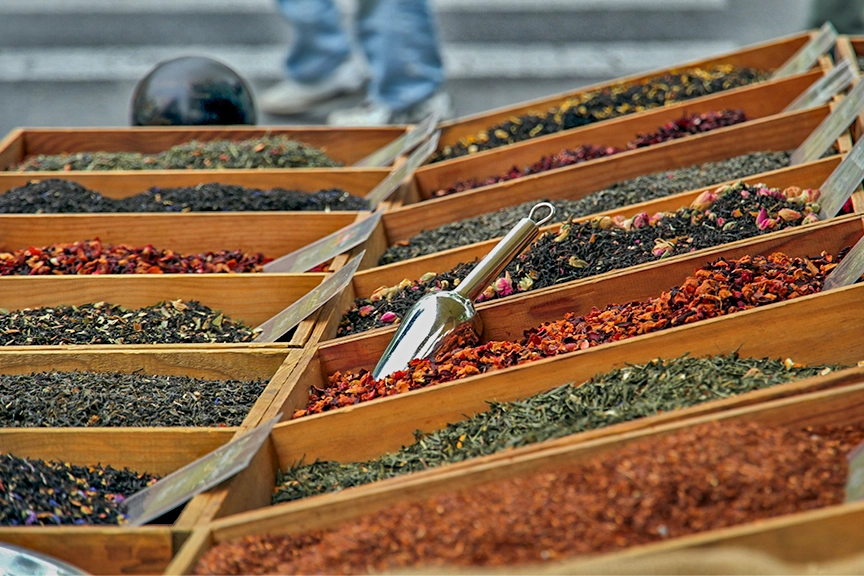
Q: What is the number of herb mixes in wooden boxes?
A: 13